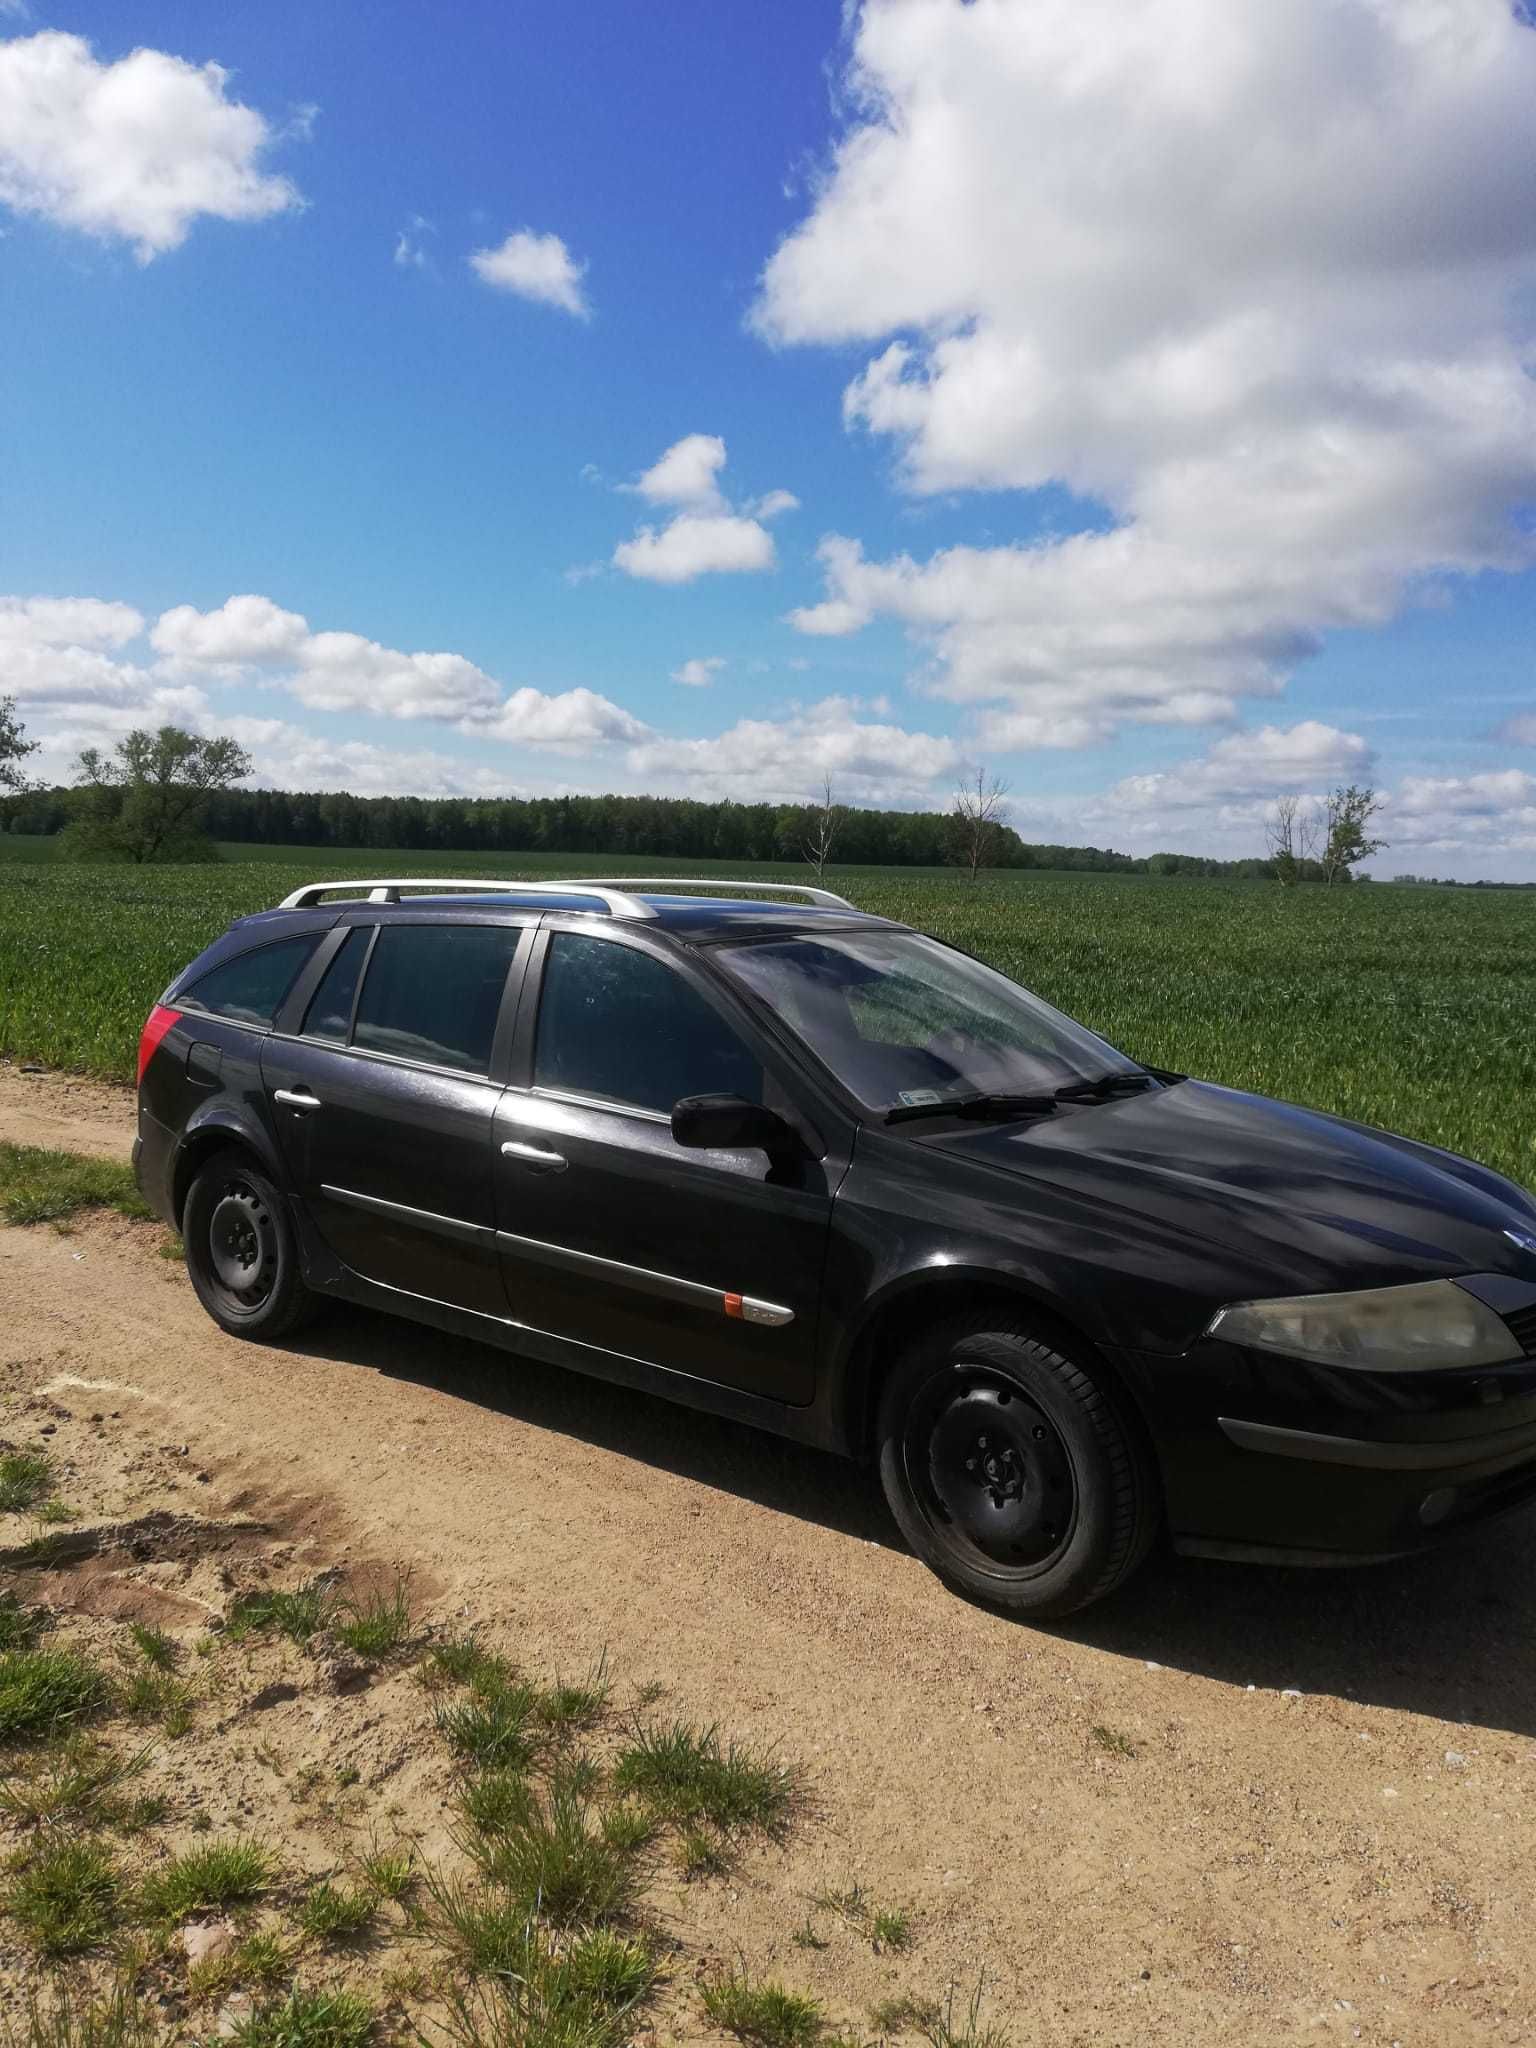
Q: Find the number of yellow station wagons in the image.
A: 0